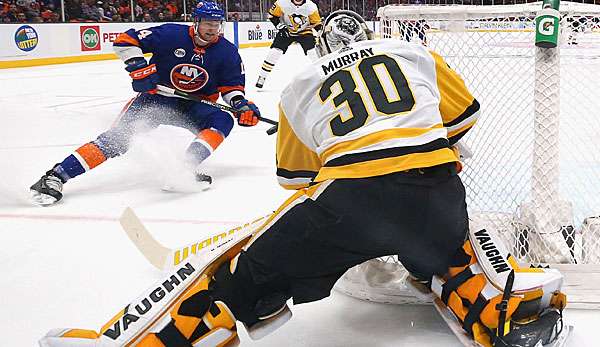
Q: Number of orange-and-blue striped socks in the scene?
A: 2